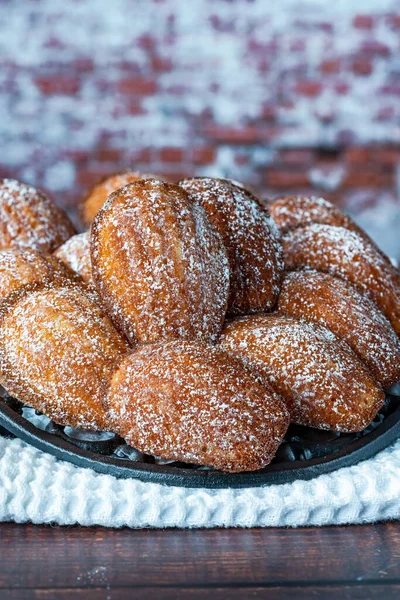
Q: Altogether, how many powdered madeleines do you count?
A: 12